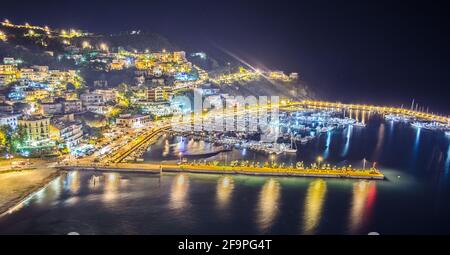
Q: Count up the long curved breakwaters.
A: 1